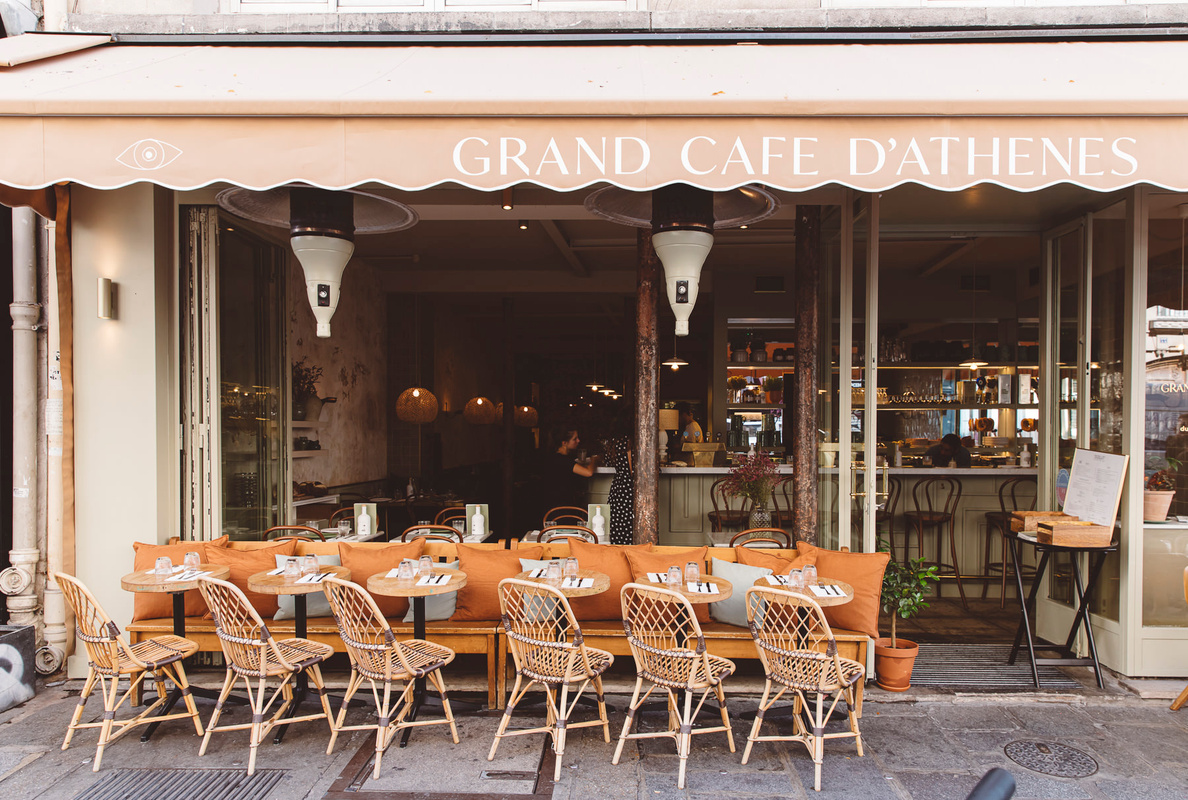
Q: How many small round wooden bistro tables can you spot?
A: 6